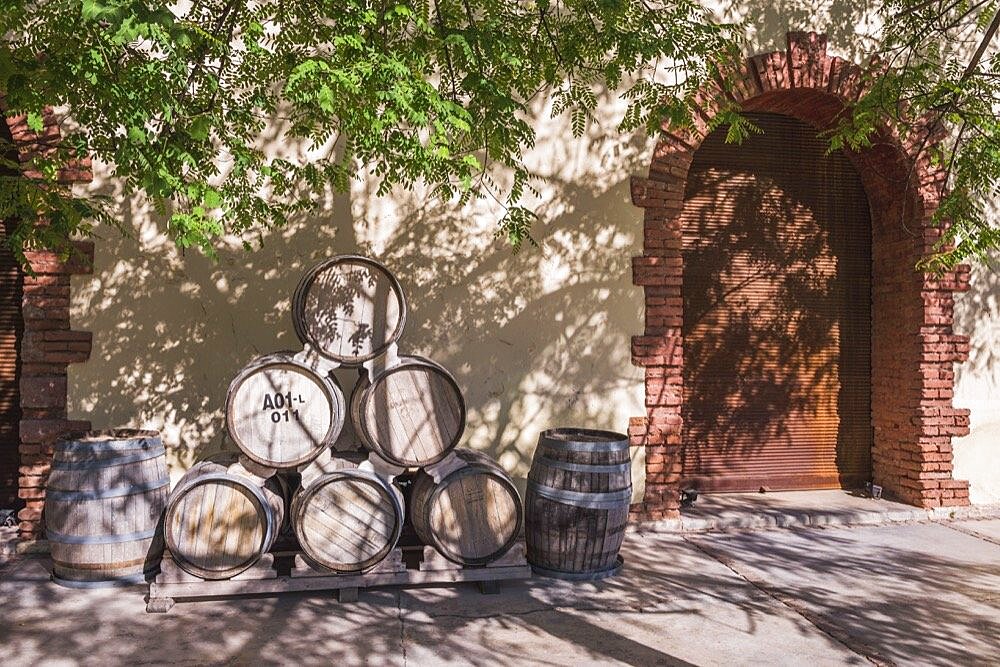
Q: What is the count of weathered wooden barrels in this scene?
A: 8